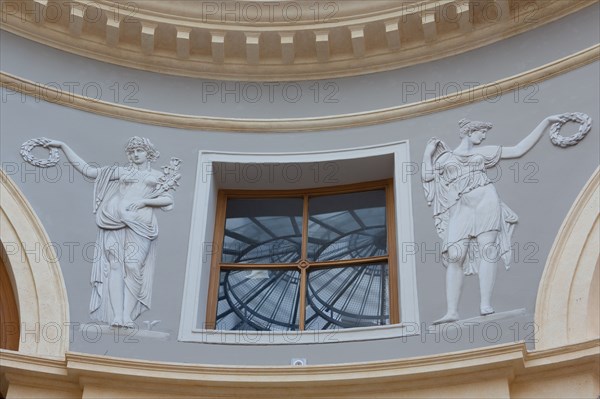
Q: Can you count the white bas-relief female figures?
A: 2